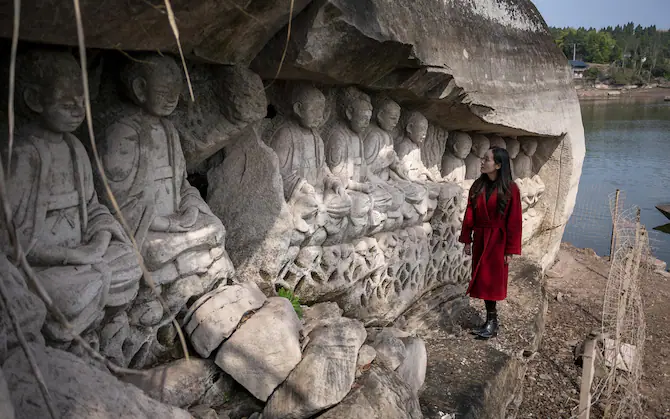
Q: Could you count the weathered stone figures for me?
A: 11